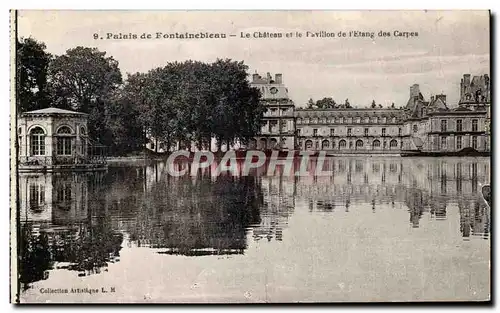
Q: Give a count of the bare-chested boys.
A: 0